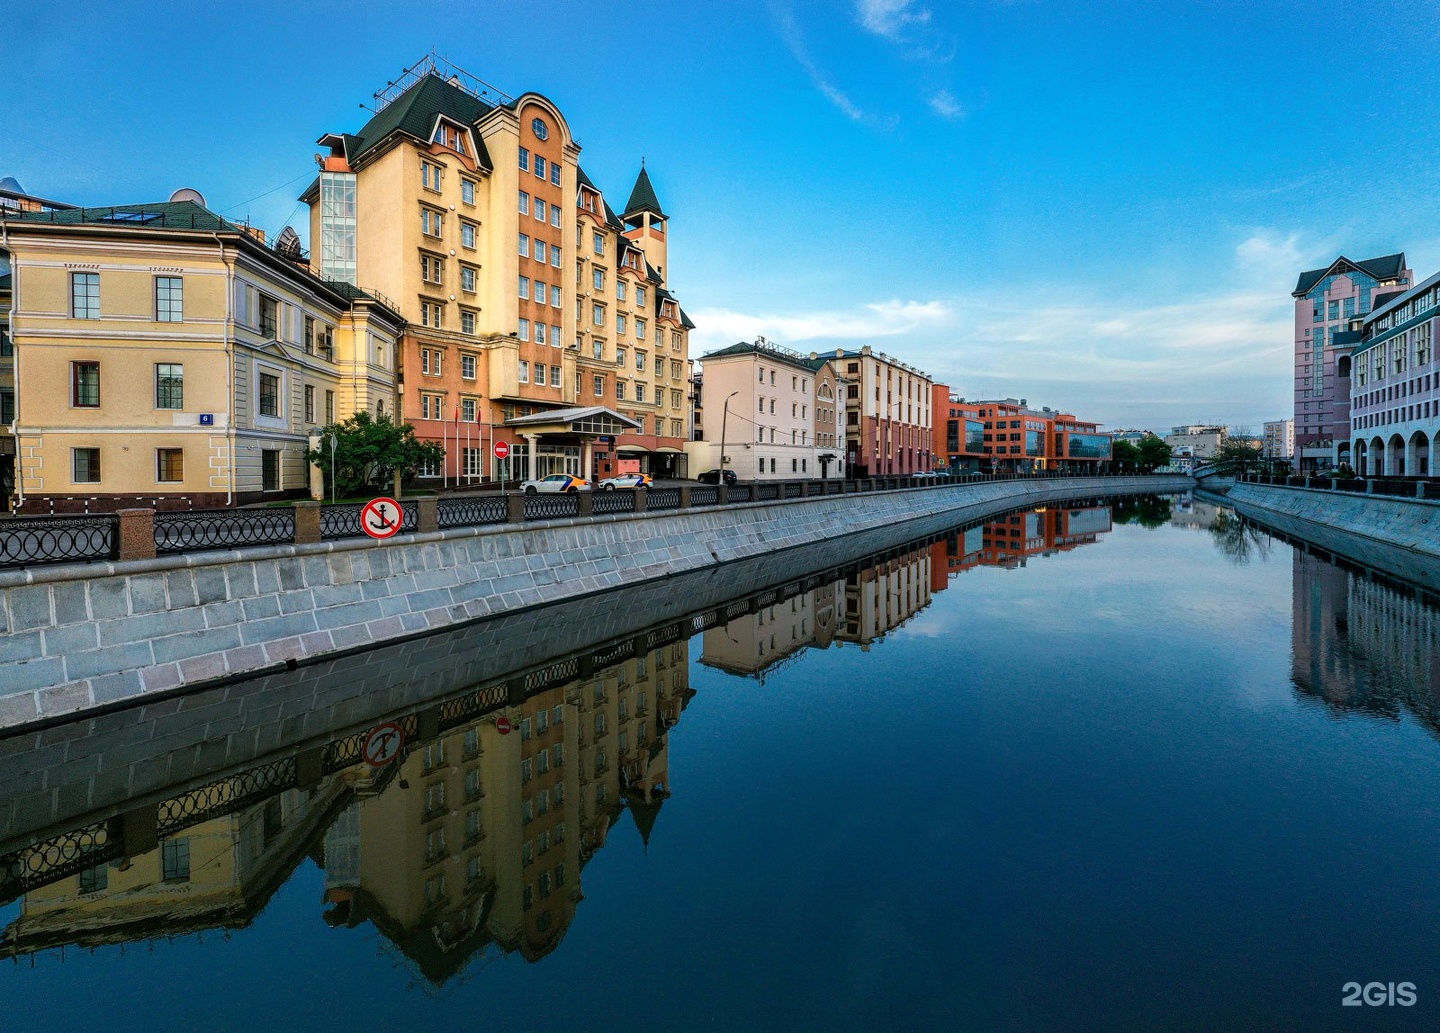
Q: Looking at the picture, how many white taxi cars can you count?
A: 2